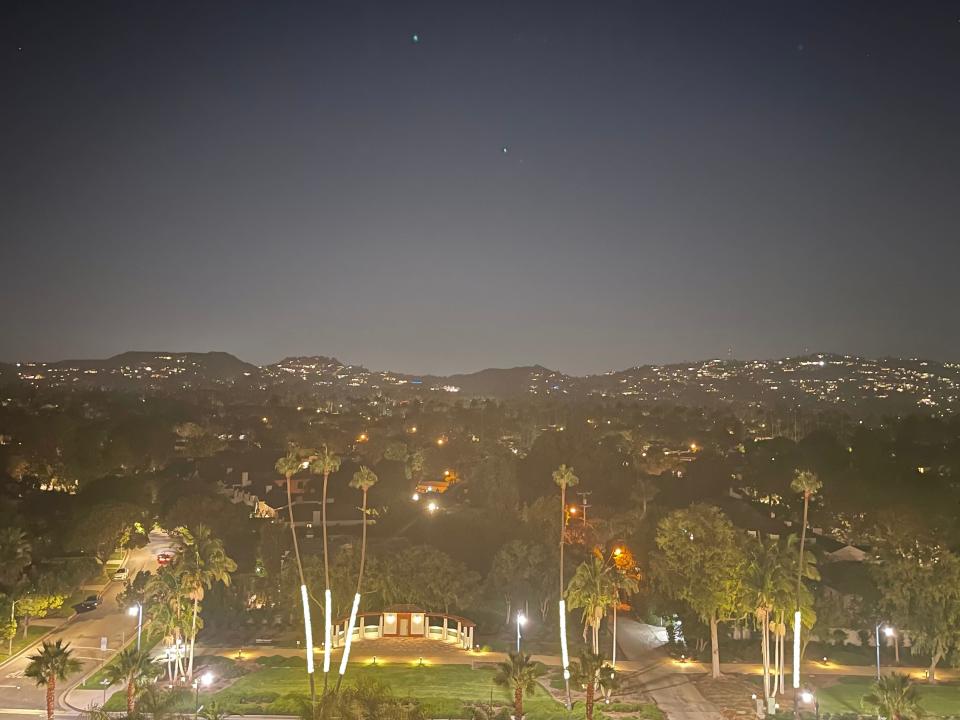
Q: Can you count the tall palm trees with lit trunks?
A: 5